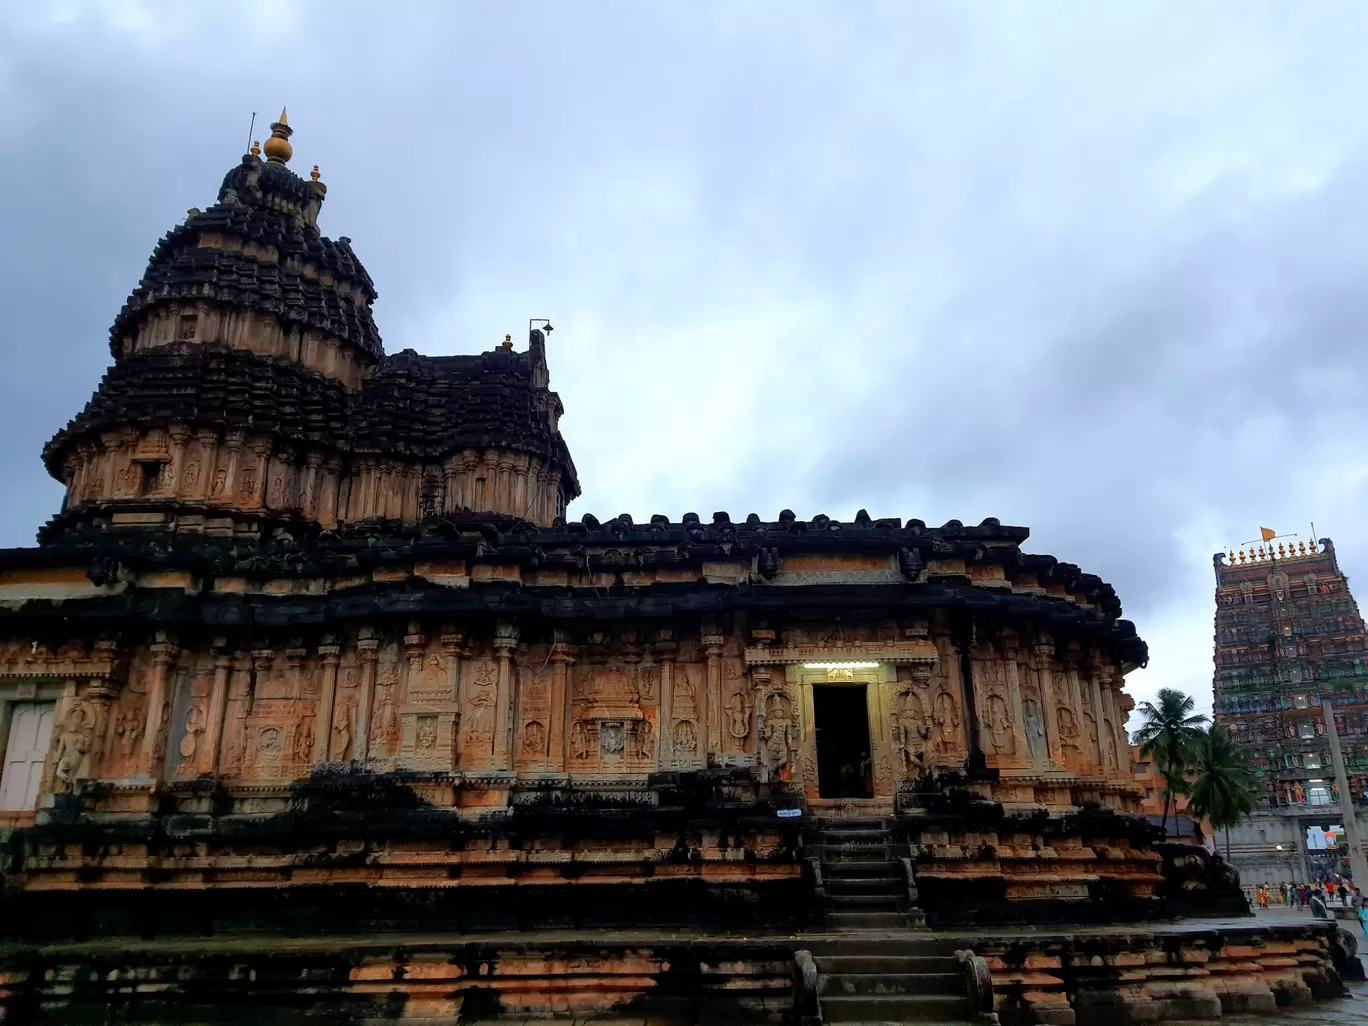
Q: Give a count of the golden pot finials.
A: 13